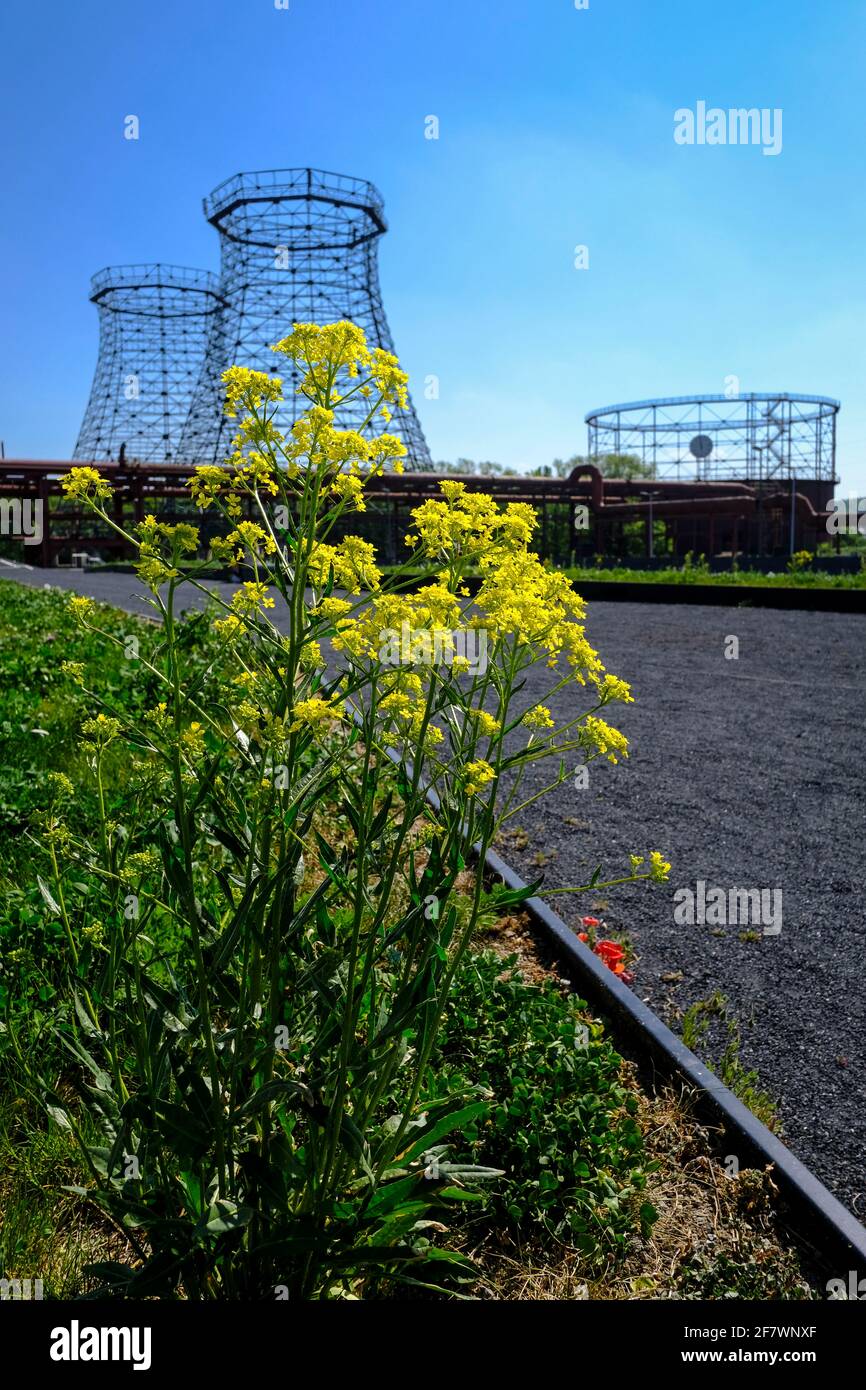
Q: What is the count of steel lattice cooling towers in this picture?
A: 2